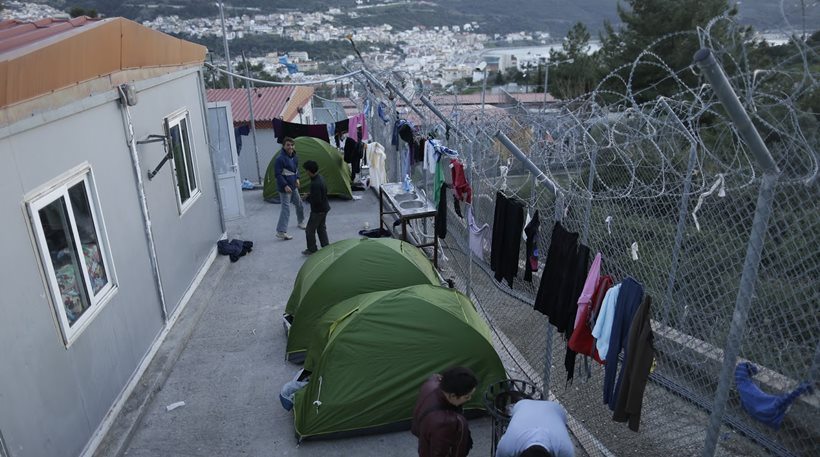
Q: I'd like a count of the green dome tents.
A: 3